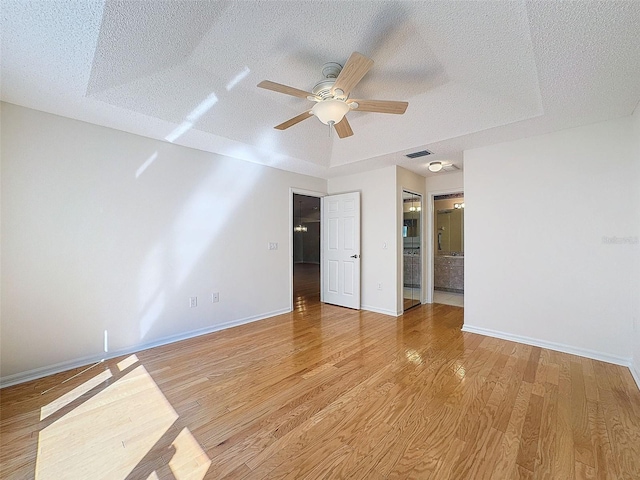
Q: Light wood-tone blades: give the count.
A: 5